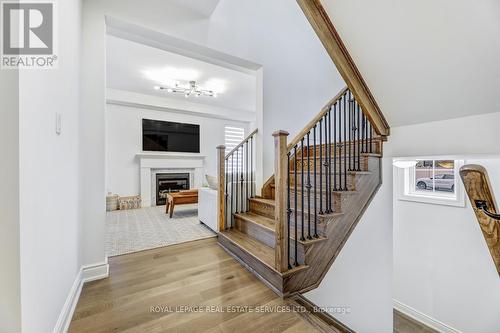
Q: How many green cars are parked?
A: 0